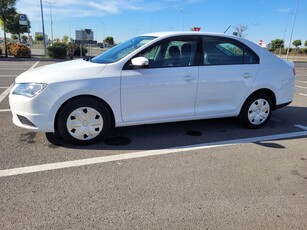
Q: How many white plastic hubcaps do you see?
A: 2